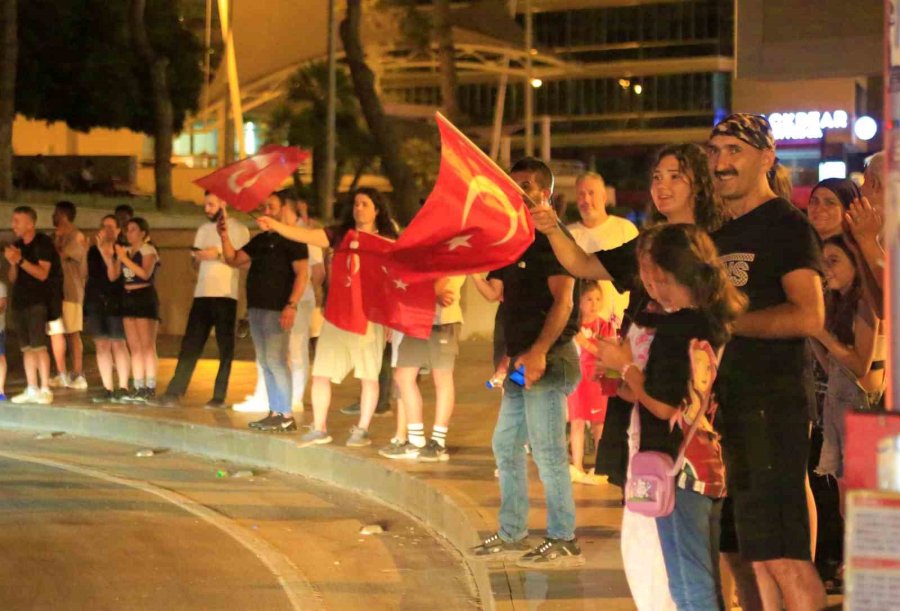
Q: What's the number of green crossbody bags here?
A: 0